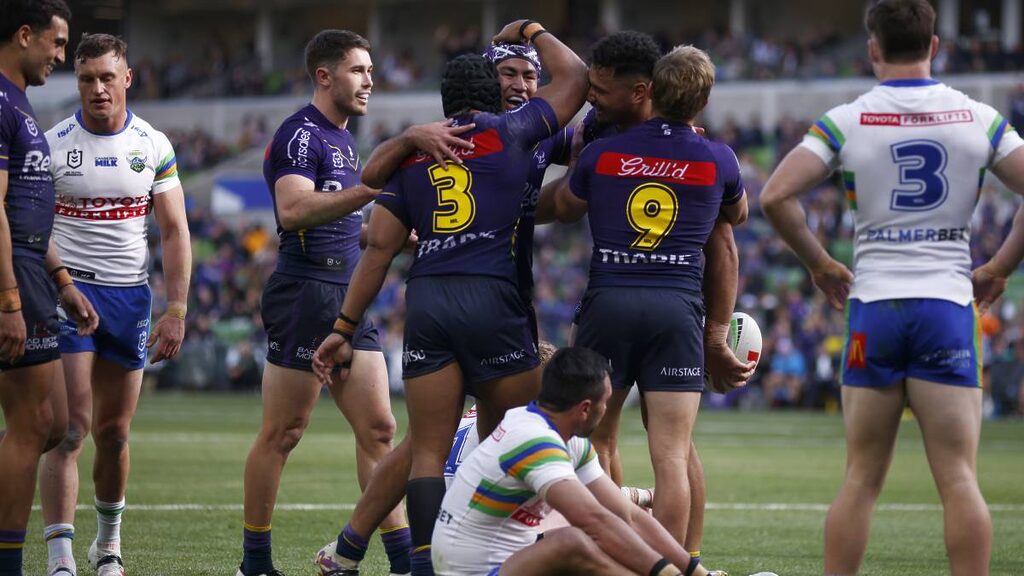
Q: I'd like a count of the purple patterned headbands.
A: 1